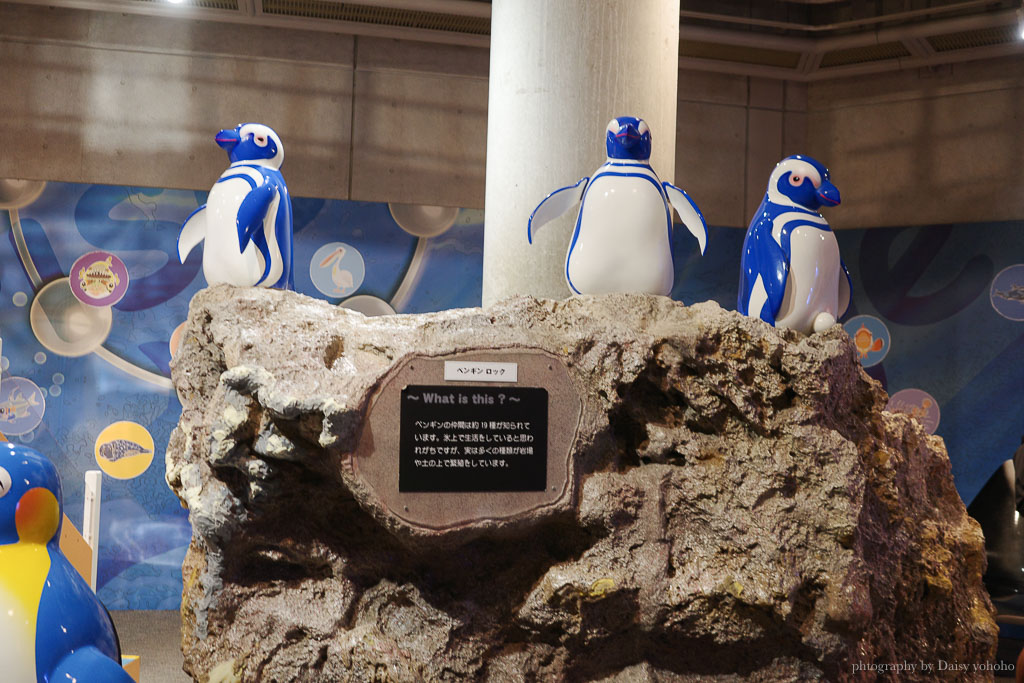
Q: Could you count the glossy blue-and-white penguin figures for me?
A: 3